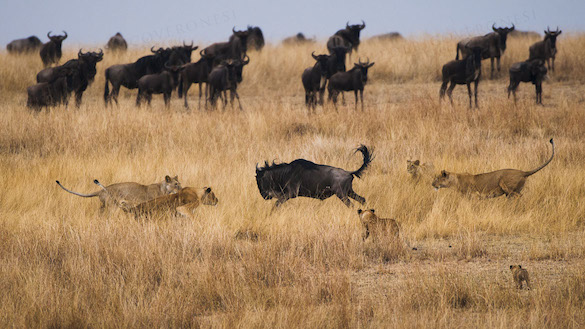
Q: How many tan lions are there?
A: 6